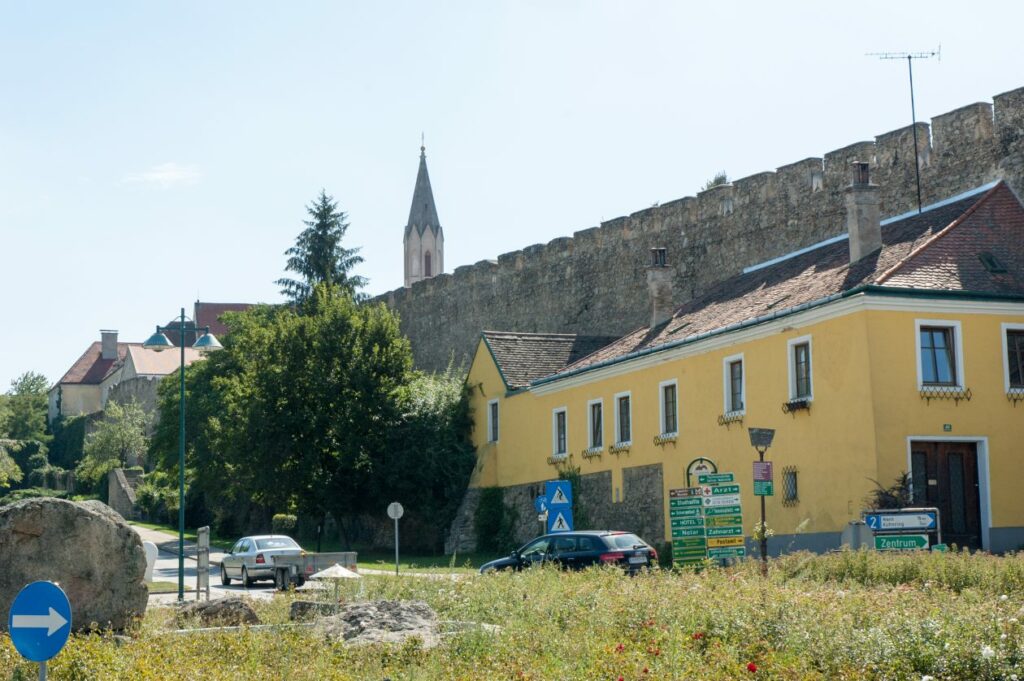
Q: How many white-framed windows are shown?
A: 9